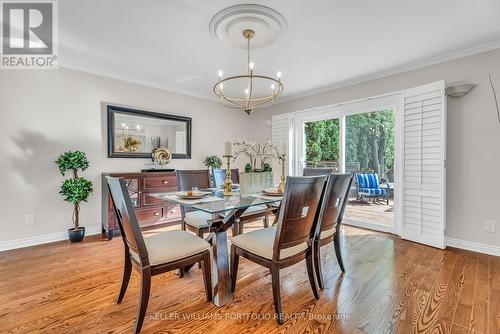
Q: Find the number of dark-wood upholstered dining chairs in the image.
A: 6